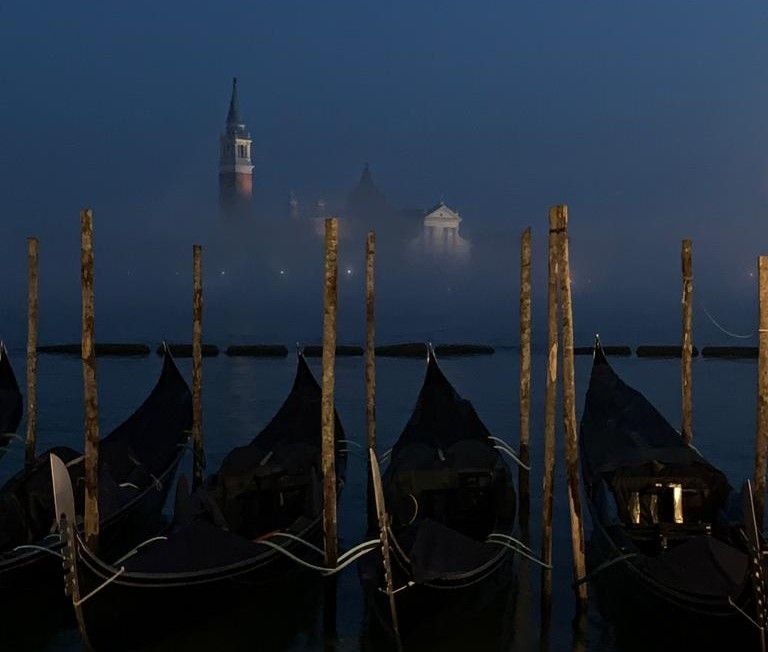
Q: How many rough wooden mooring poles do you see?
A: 10